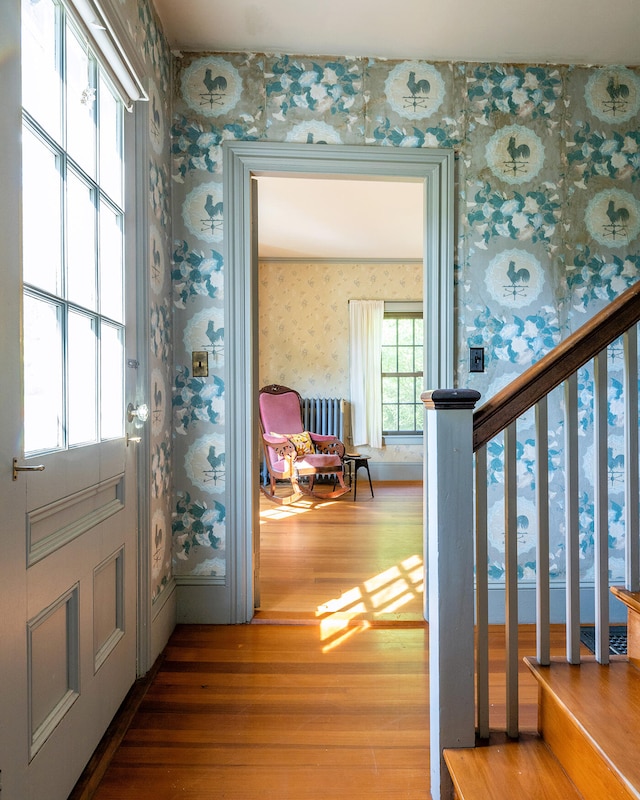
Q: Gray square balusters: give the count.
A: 6